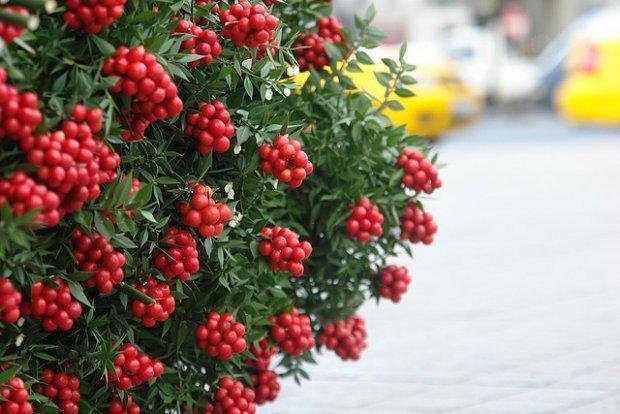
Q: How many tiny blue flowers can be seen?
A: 0